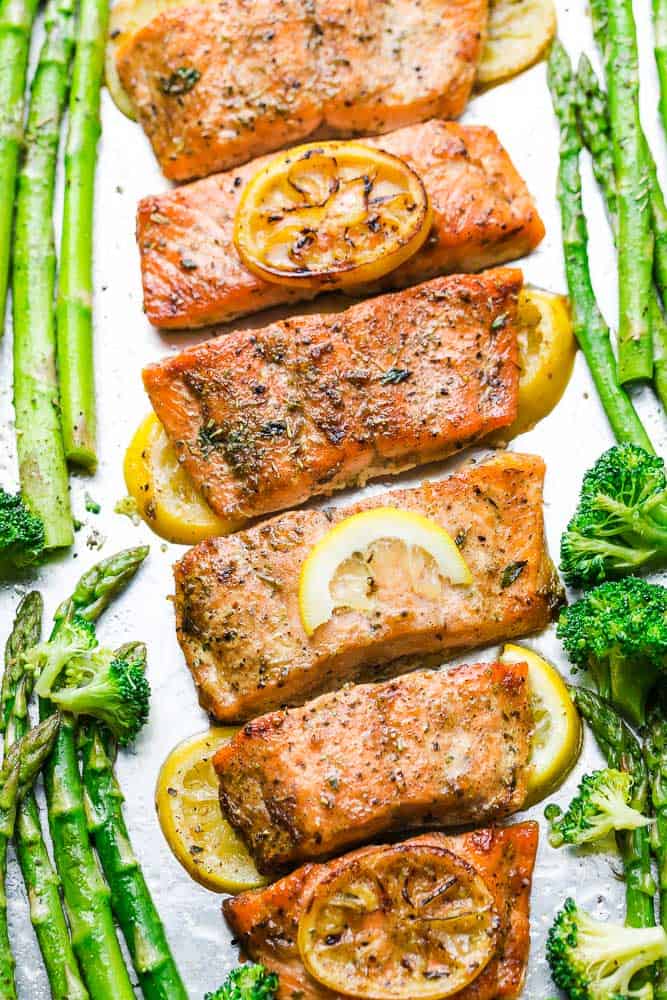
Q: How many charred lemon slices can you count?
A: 2